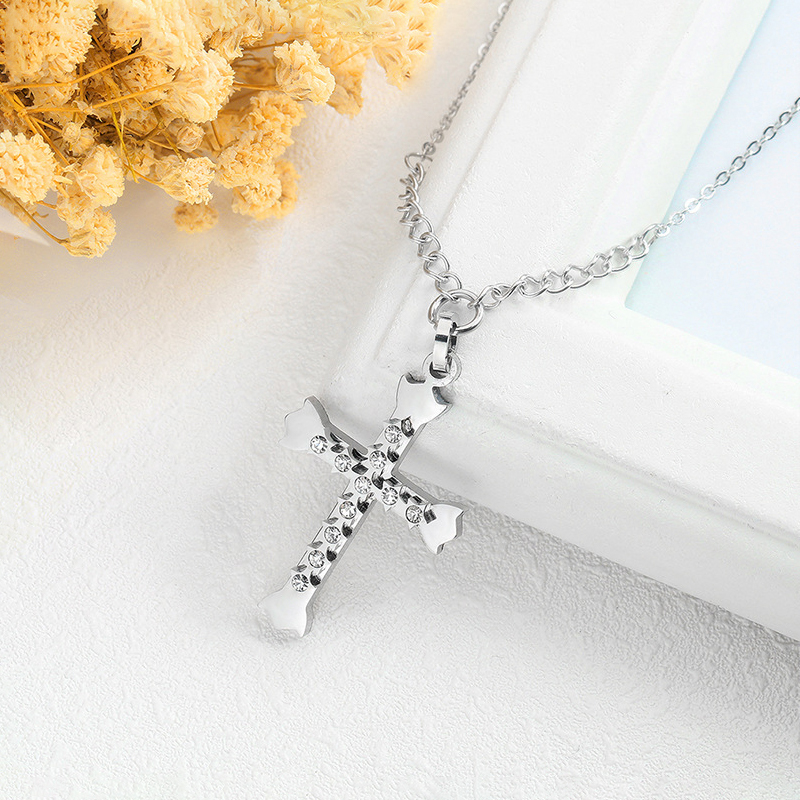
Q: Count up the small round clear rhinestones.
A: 11